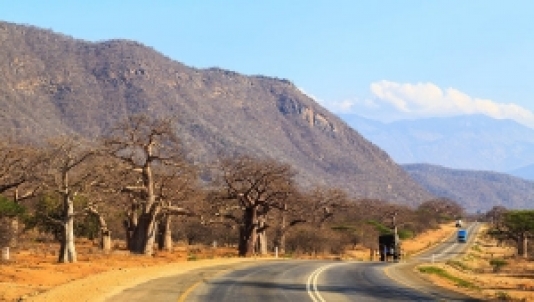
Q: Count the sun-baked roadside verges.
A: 2